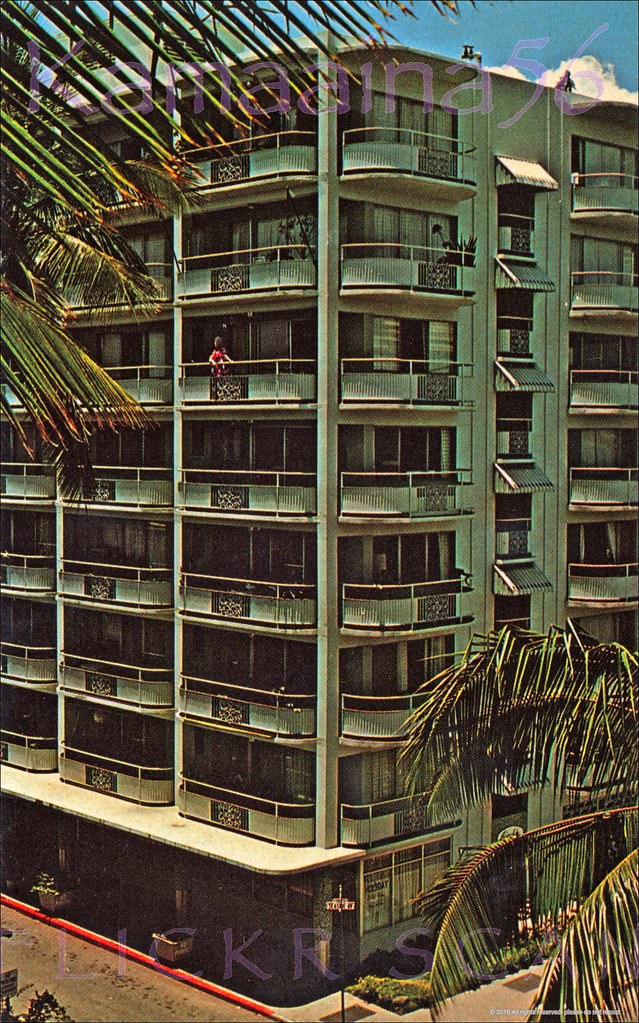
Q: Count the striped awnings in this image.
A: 5